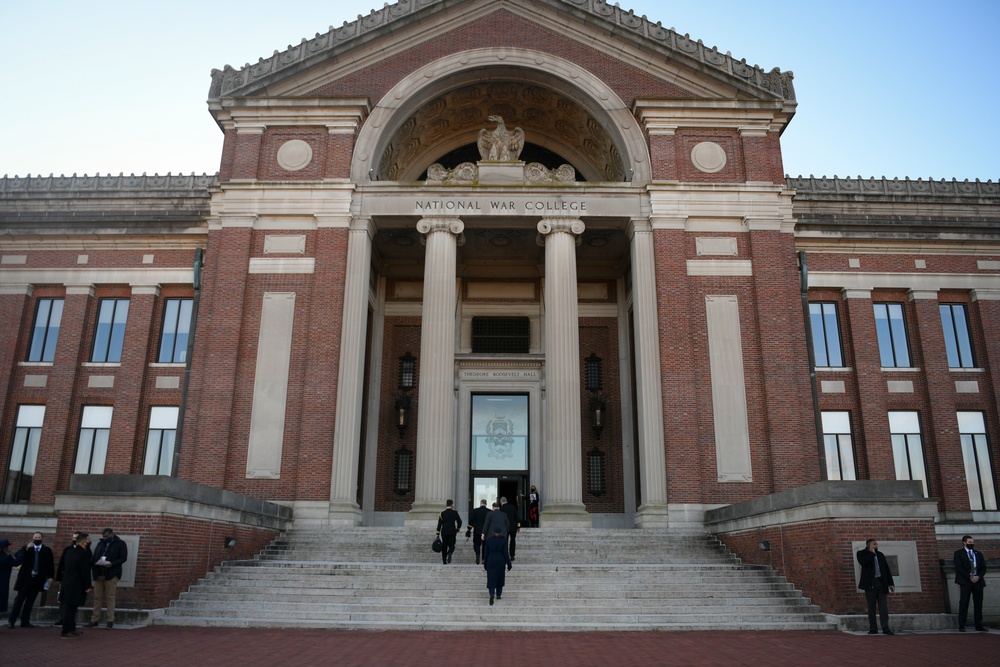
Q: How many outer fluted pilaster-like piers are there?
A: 2